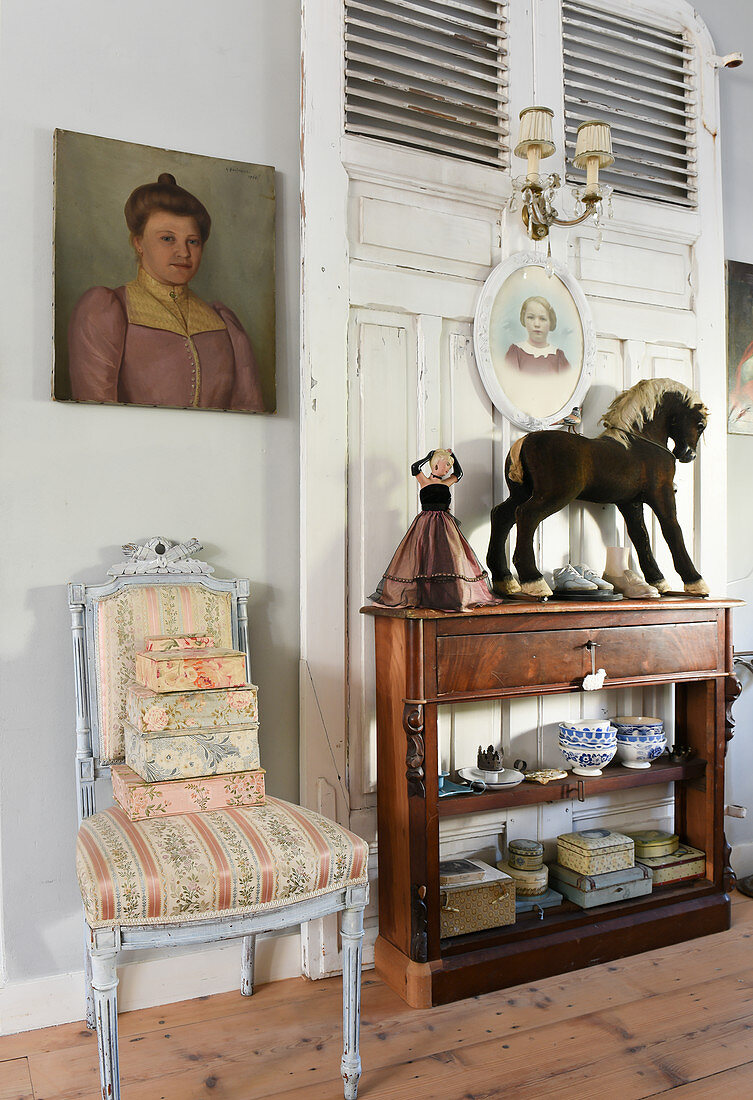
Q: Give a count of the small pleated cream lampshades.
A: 2